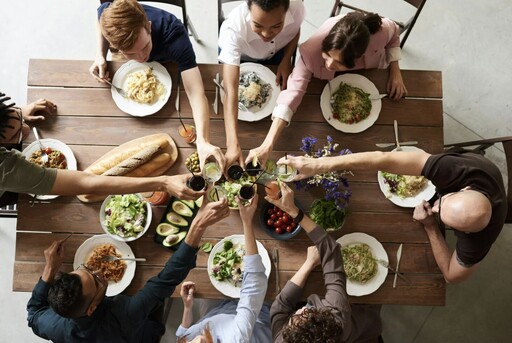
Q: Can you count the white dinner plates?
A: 8